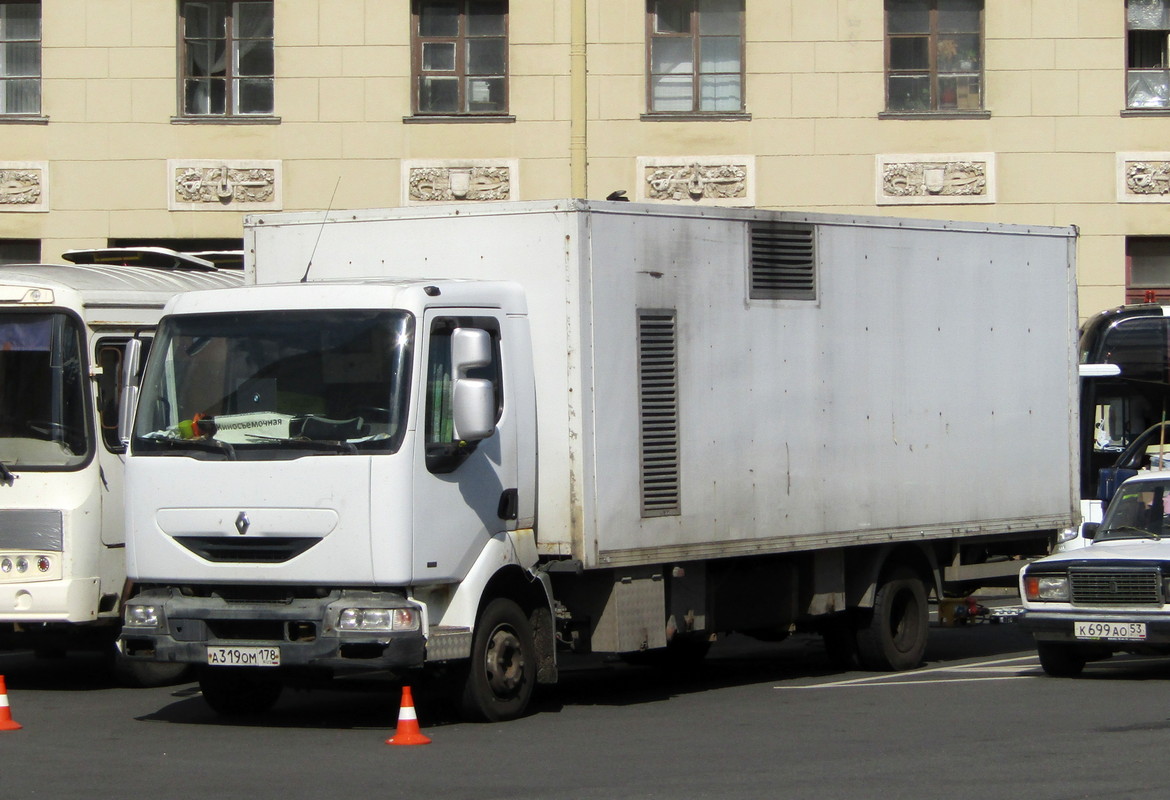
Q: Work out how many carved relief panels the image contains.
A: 6